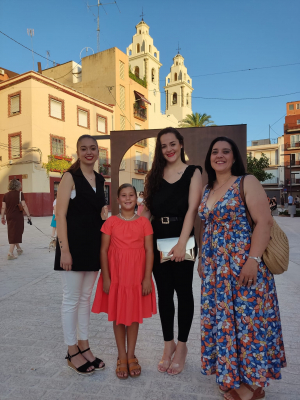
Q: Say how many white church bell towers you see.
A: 2